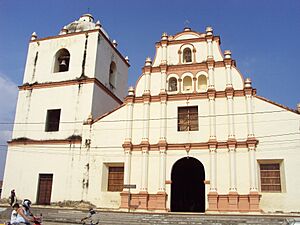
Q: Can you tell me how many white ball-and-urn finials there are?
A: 11